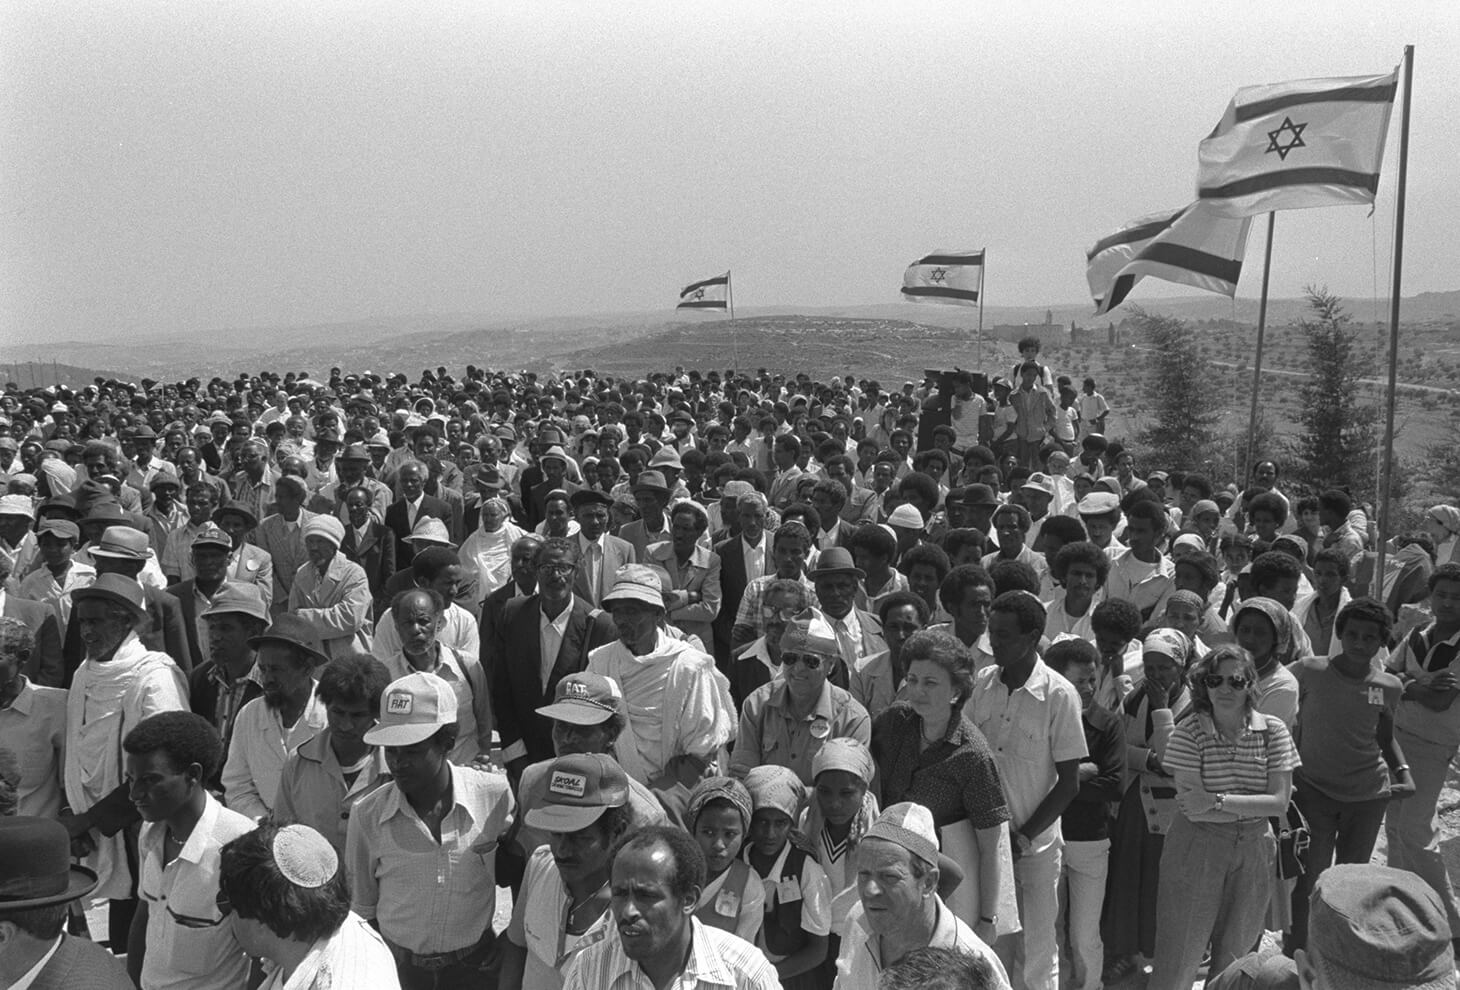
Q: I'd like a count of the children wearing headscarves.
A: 3